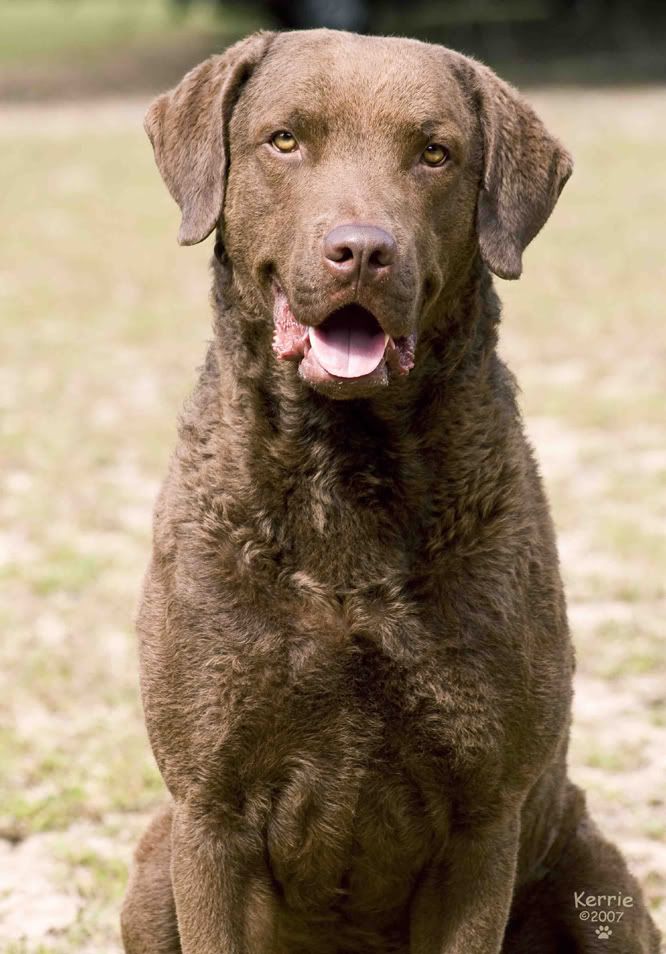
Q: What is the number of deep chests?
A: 1